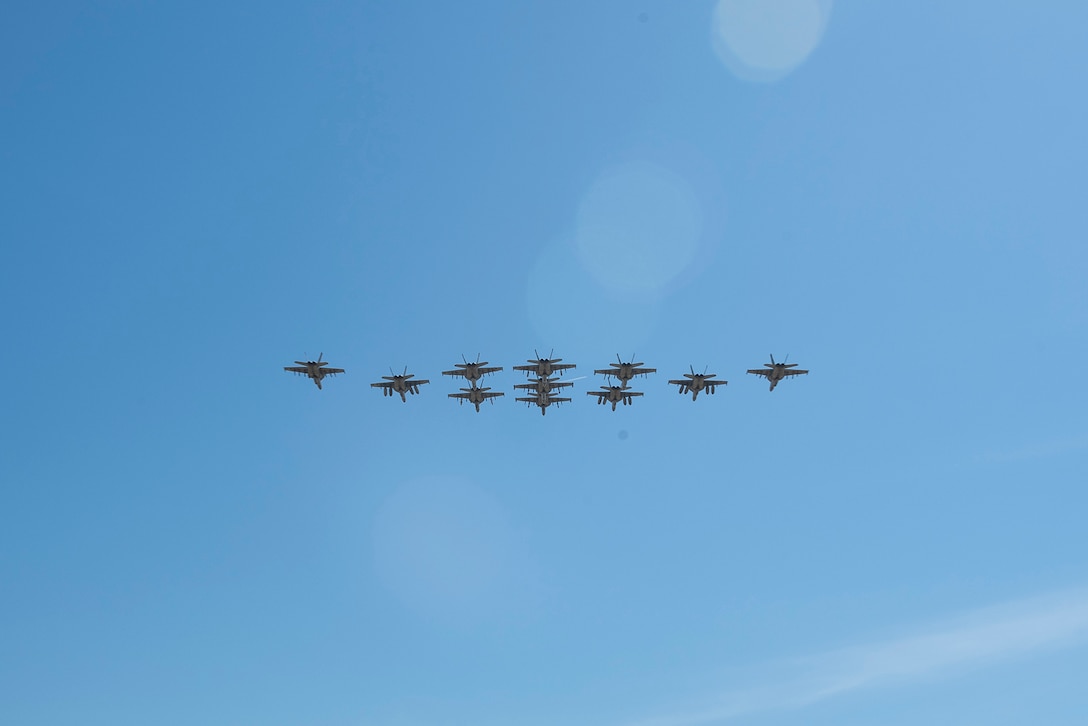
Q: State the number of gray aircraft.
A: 11